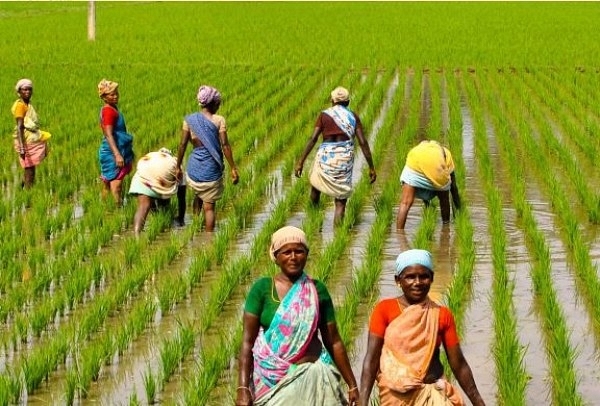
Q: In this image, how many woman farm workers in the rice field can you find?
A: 8